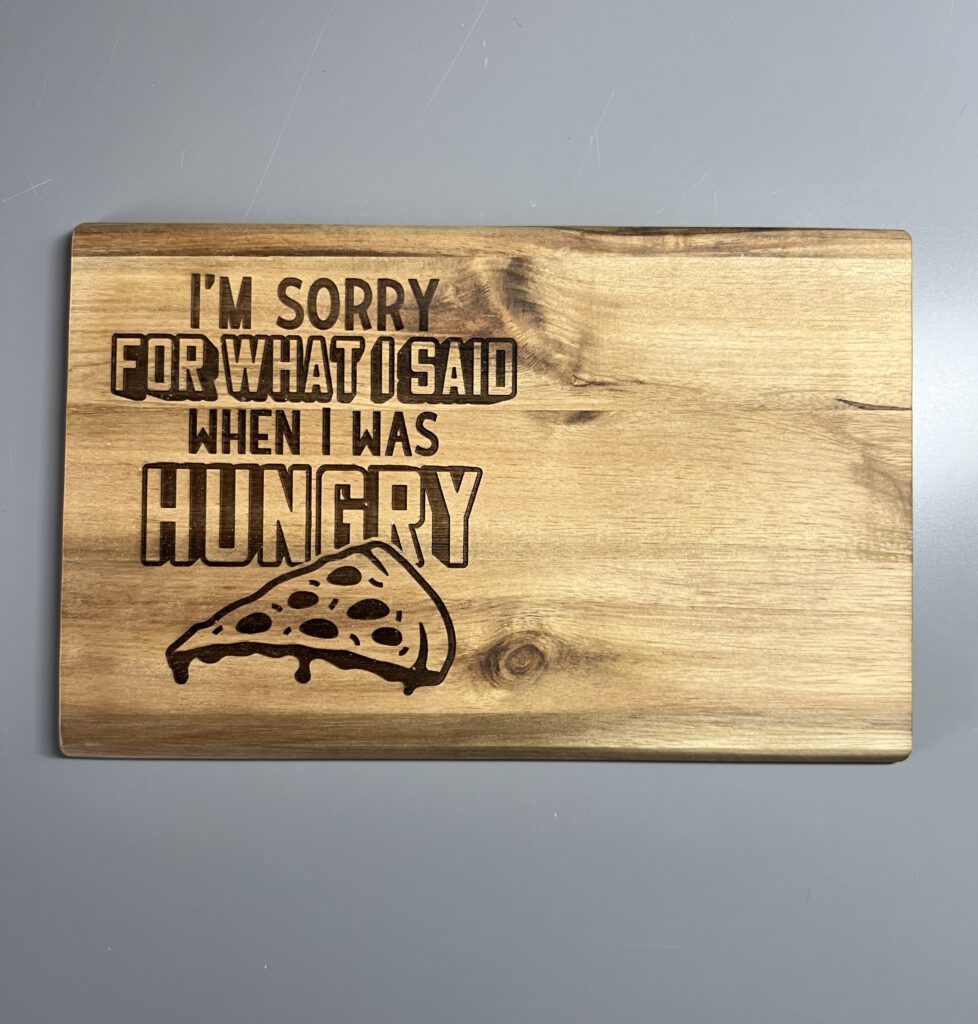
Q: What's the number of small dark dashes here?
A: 9